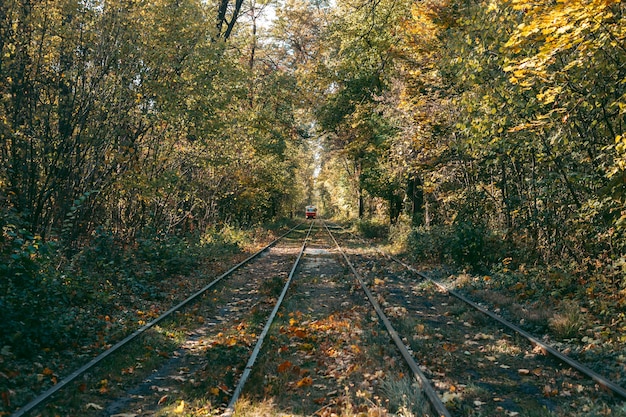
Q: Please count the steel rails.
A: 4